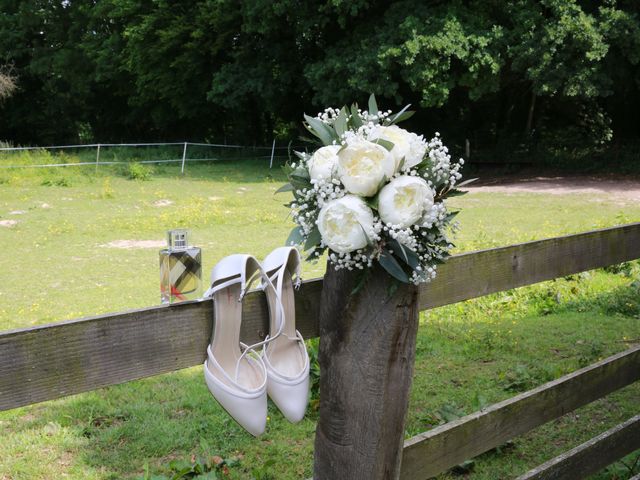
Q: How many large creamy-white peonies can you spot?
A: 5